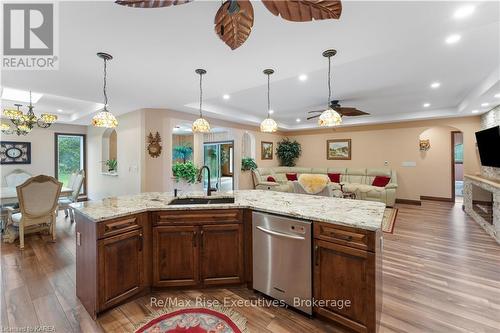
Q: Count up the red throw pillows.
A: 4